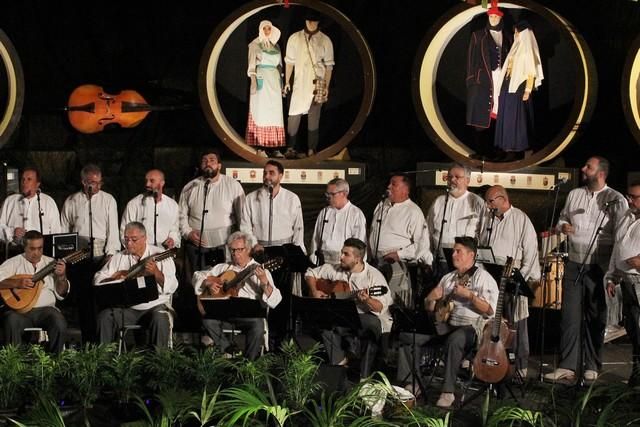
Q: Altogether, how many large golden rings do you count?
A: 4